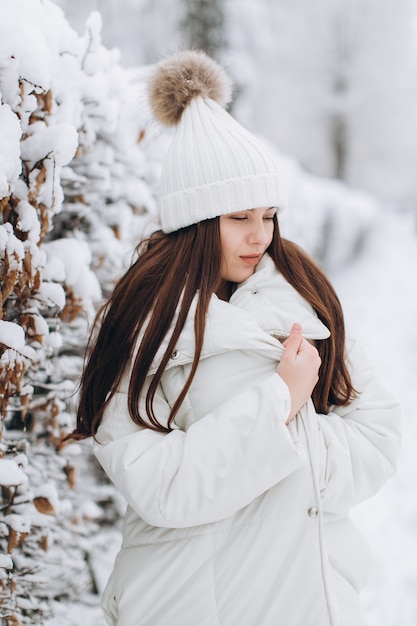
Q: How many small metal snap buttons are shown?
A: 3